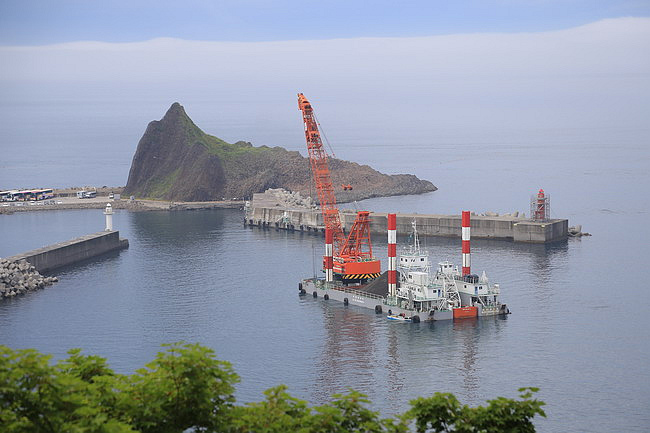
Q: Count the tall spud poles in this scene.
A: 3